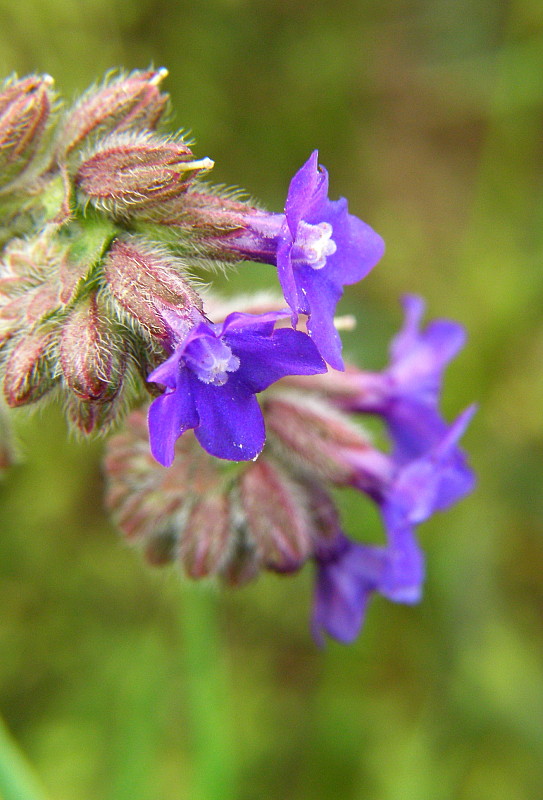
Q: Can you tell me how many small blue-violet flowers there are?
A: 5